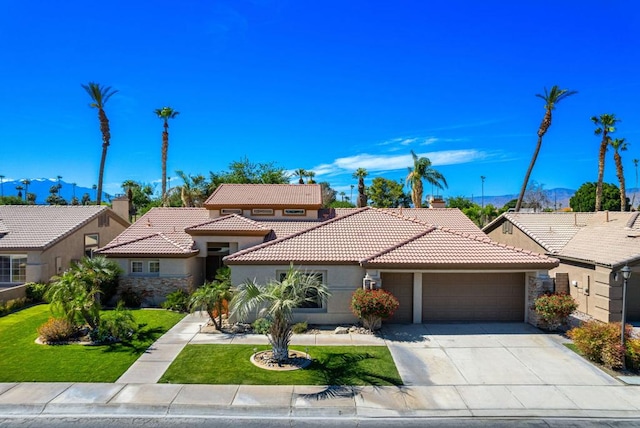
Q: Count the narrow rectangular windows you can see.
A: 3